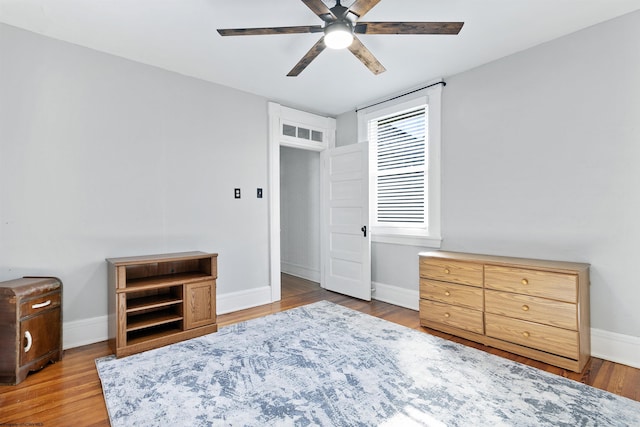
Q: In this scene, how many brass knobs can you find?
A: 6